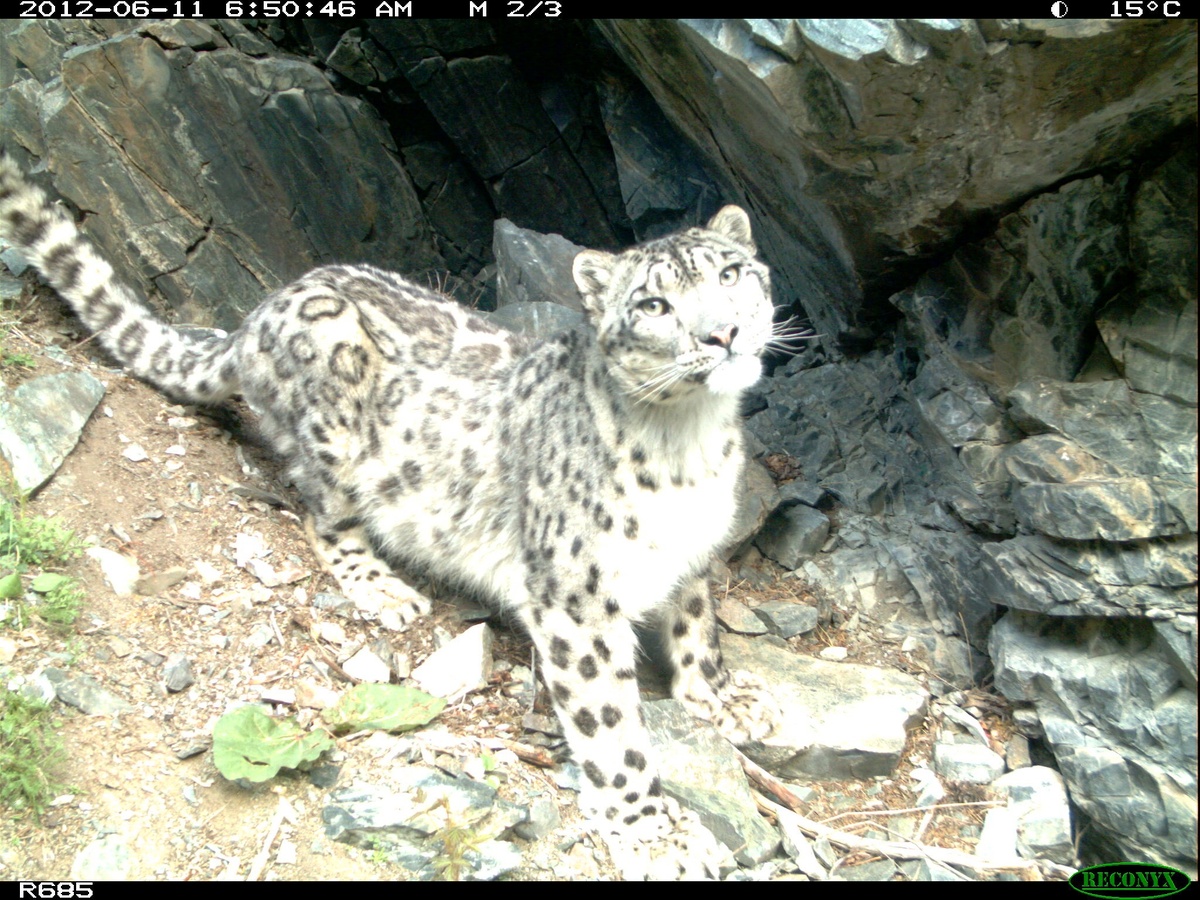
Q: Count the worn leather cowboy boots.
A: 0